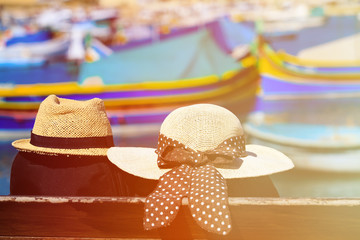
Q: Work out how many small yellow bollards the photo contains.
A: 0